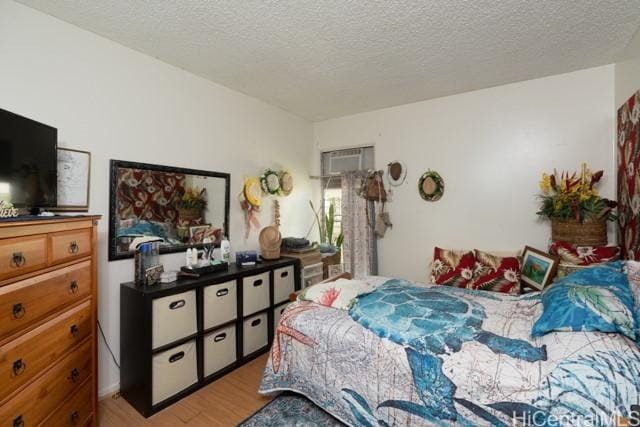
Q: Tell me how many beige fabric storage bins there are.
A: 8